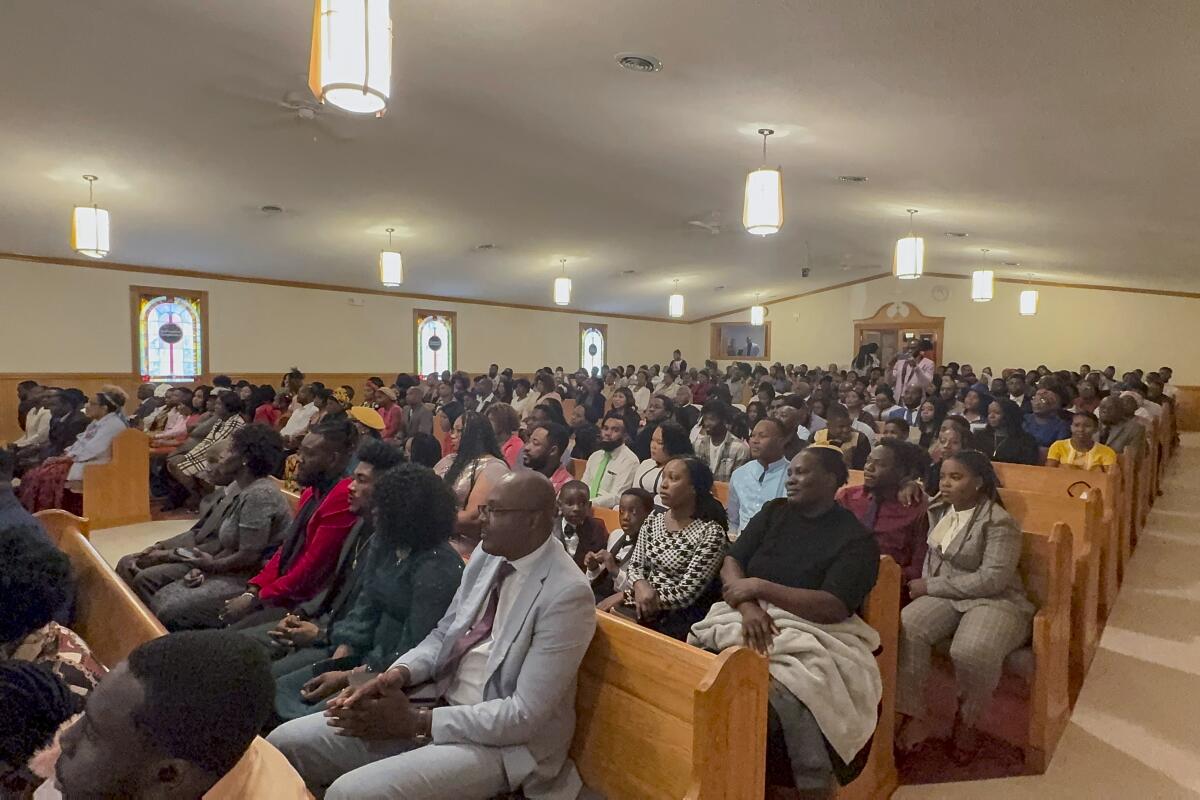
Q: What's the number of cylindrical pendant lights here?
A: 10